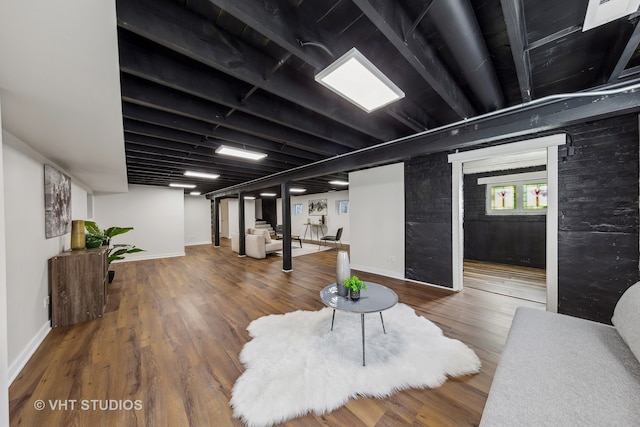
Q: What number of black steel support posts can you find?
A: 3